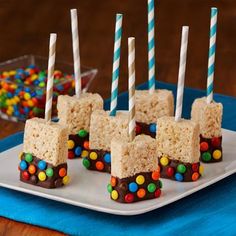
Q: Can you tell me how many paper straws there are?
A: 7